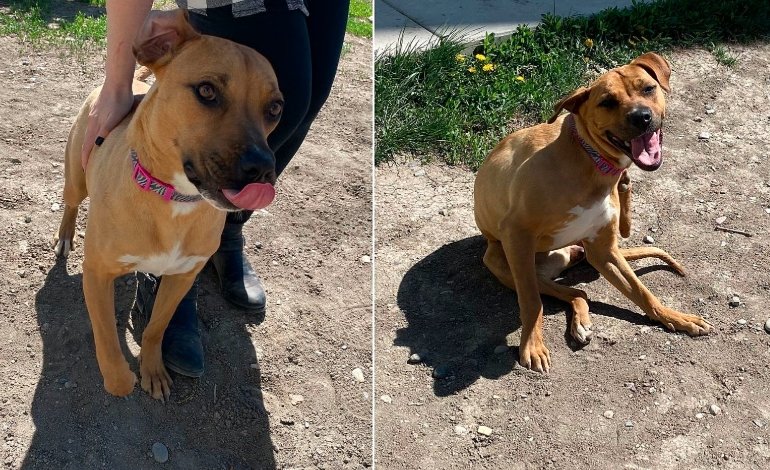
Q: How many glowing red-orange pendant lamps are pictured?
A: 0